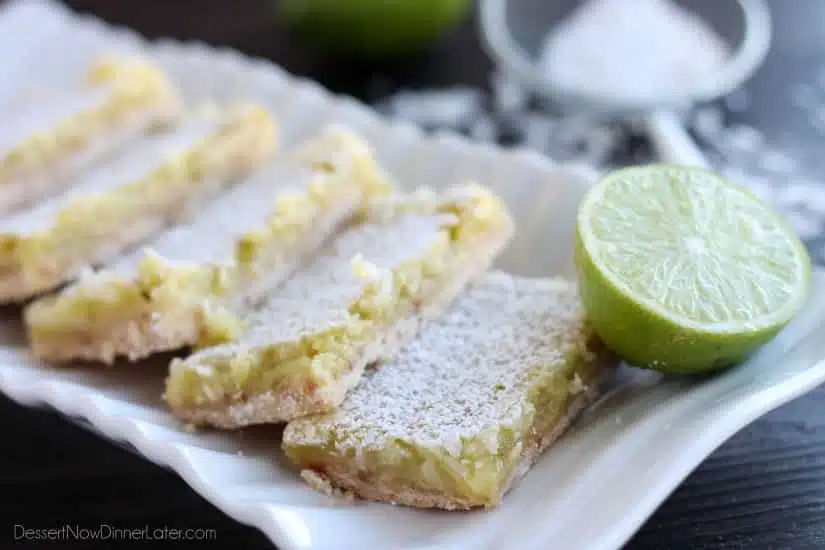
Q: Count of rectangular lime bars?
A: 5